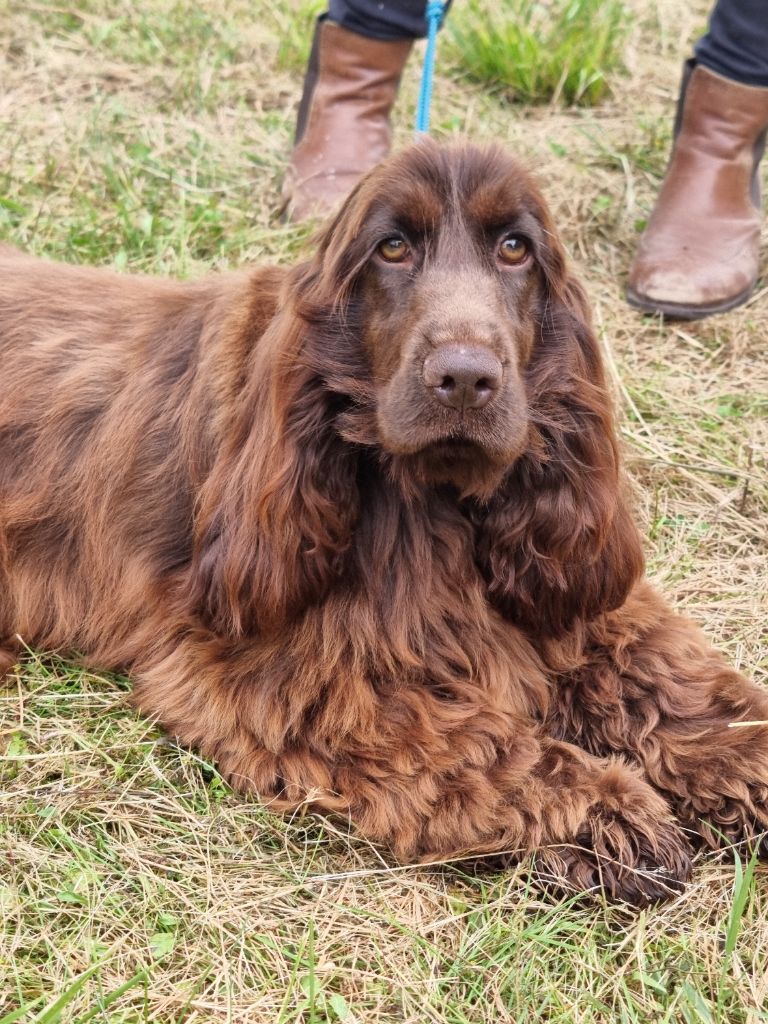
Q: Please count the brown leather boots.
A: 2